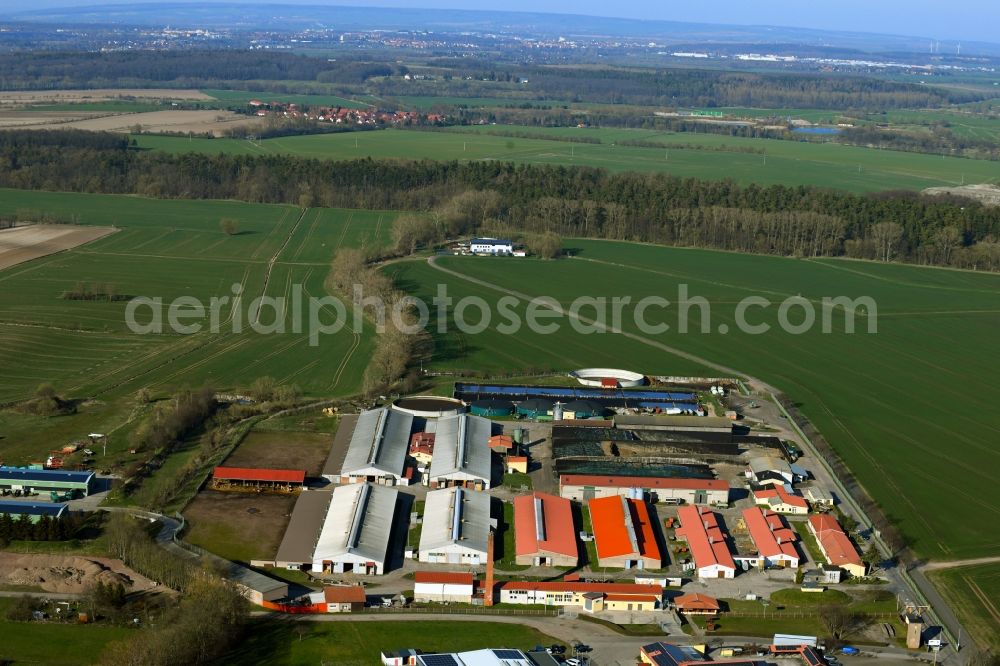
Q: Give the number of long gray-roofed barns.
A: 4